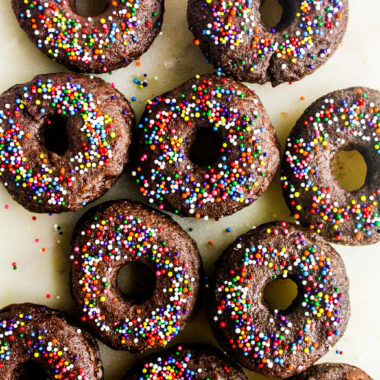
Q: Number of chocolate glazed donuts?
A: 10